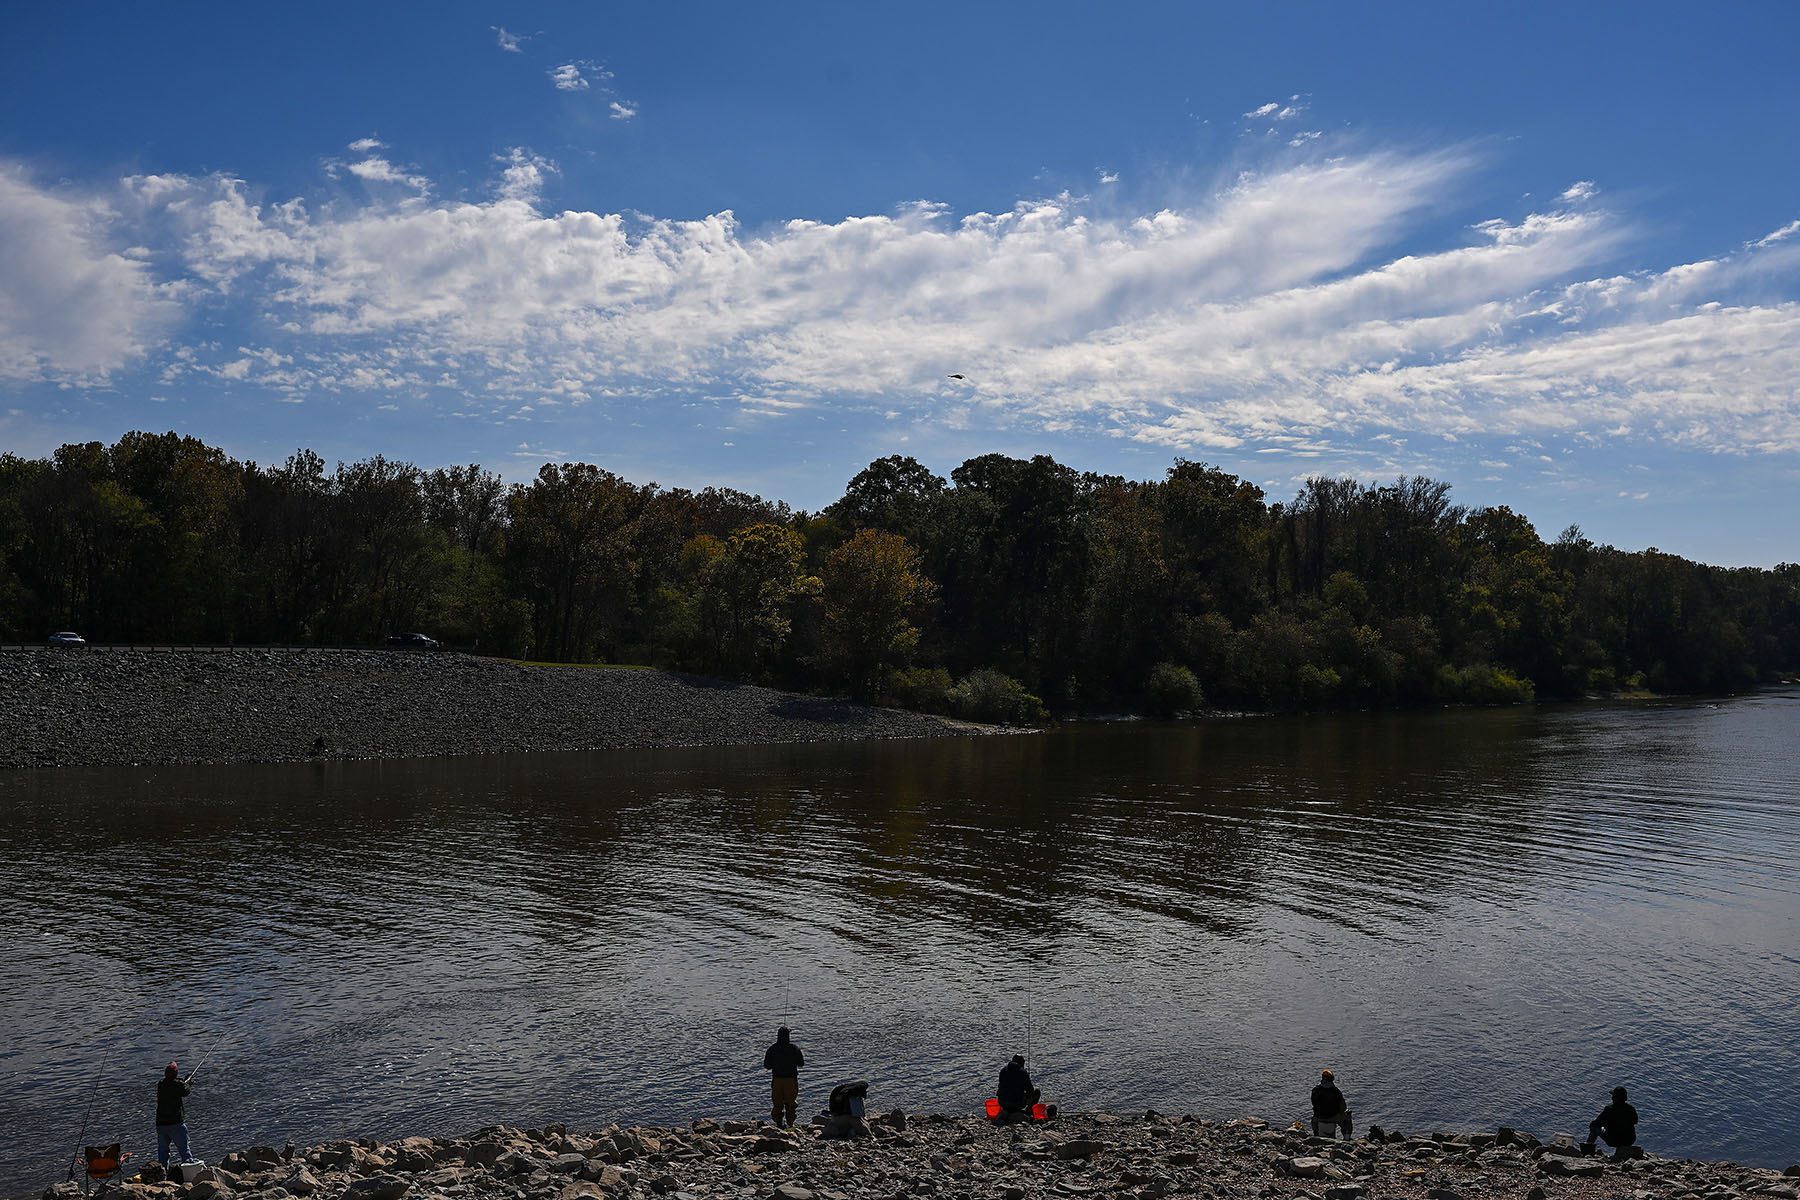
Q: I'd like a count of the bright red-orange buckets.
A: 2